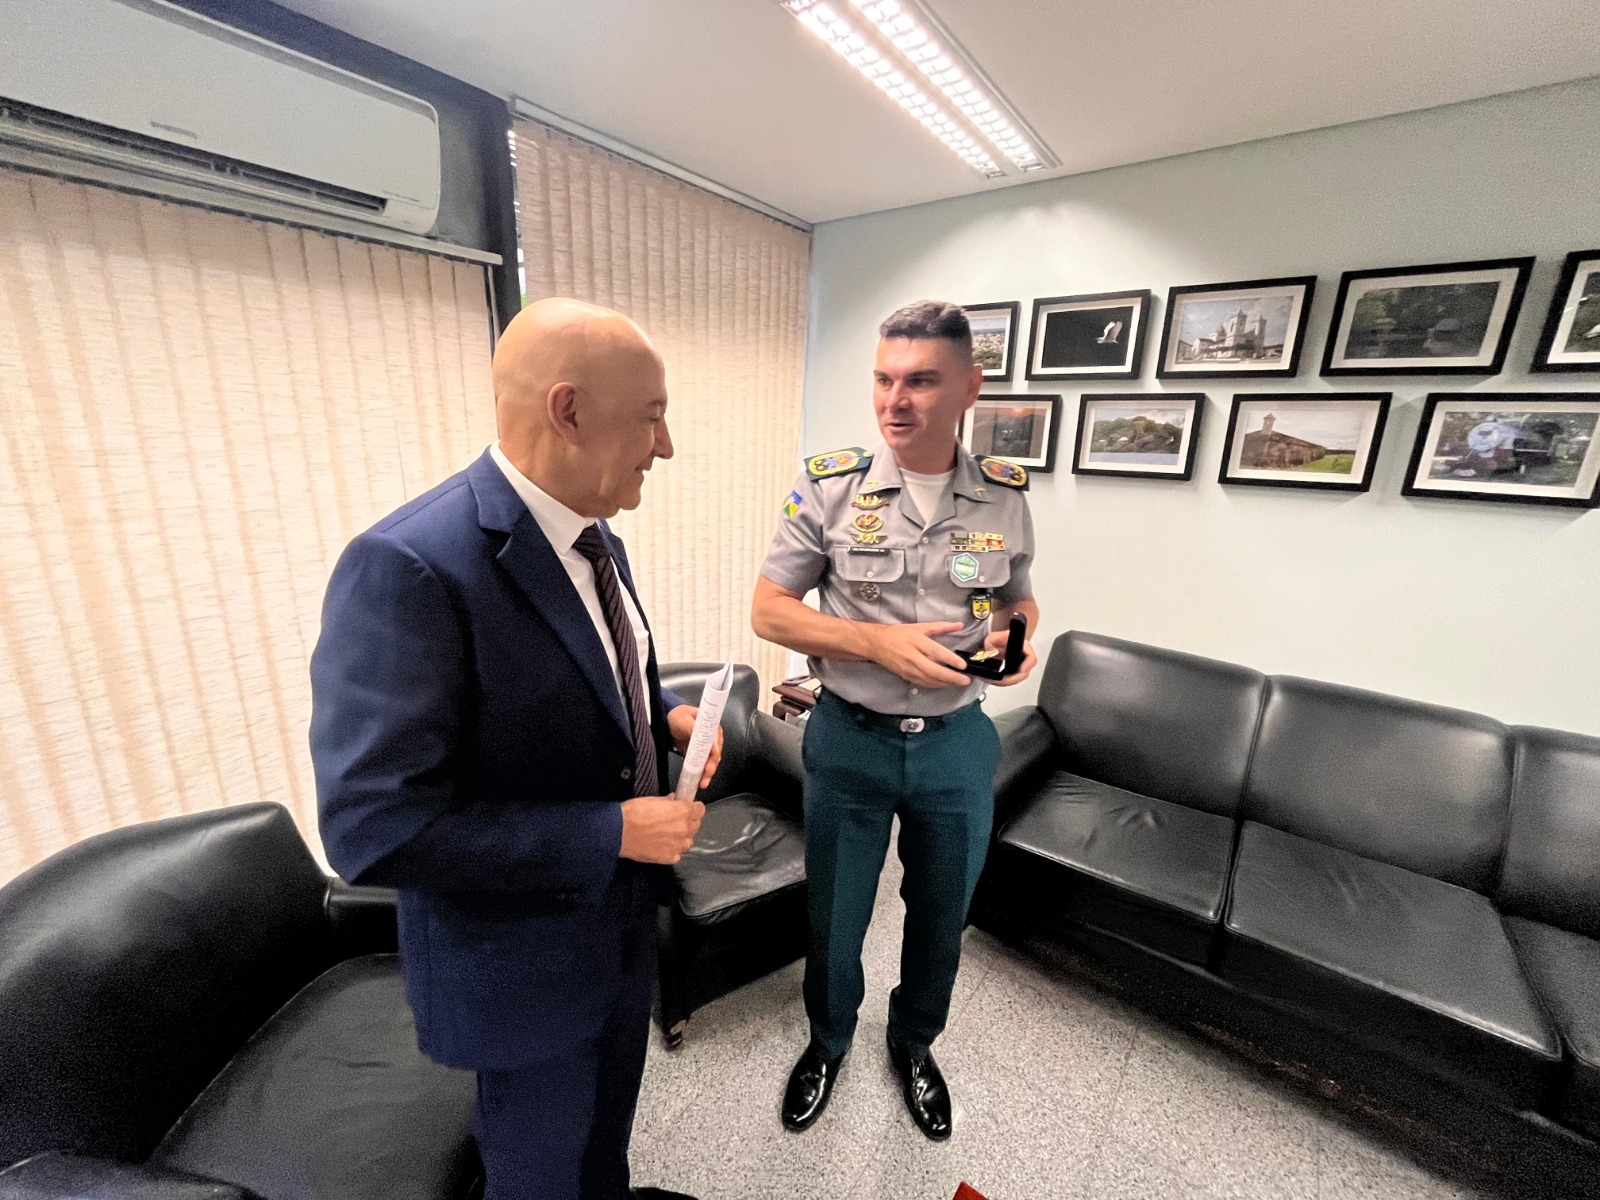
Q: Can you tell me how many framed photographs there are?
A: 9